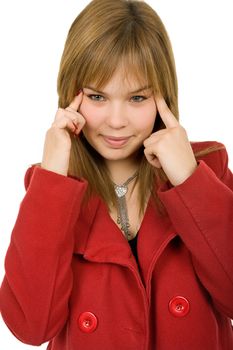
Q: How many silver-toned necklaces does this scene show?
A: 1